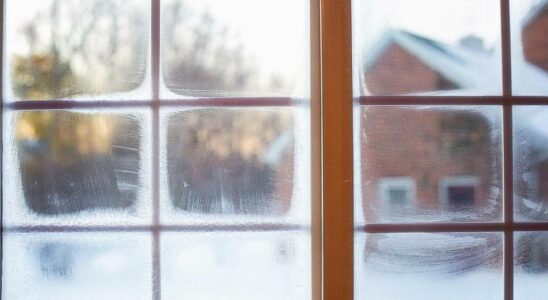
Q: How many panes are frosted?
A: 12